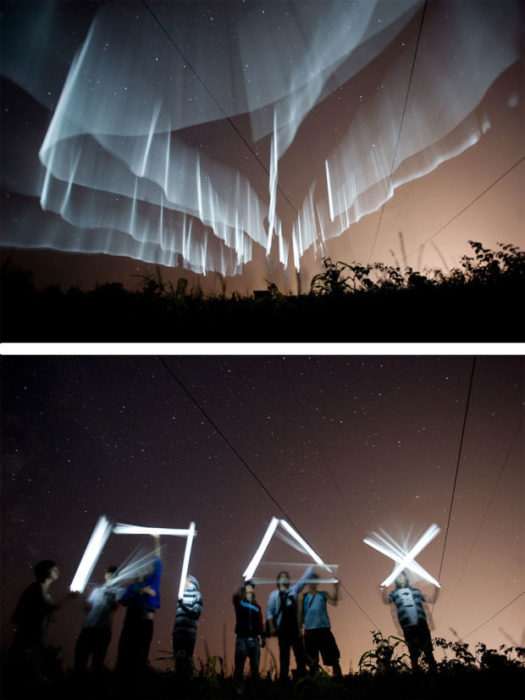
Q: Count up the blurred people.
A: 8